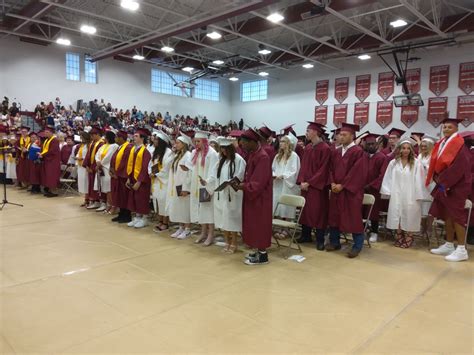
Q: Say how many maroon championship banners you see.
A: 14